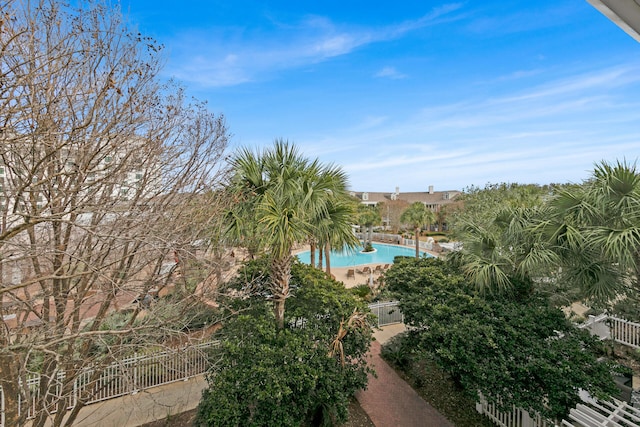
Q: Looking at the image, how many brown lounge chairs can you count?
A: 4